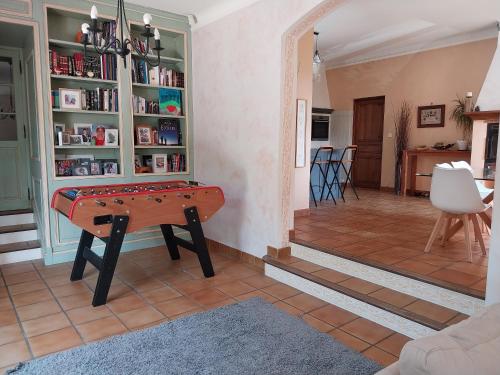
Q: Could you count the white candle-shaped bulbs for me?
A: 4